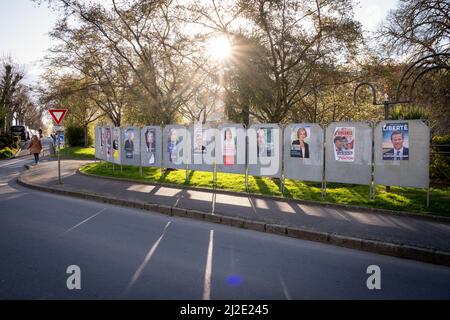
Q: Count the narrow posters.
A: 12